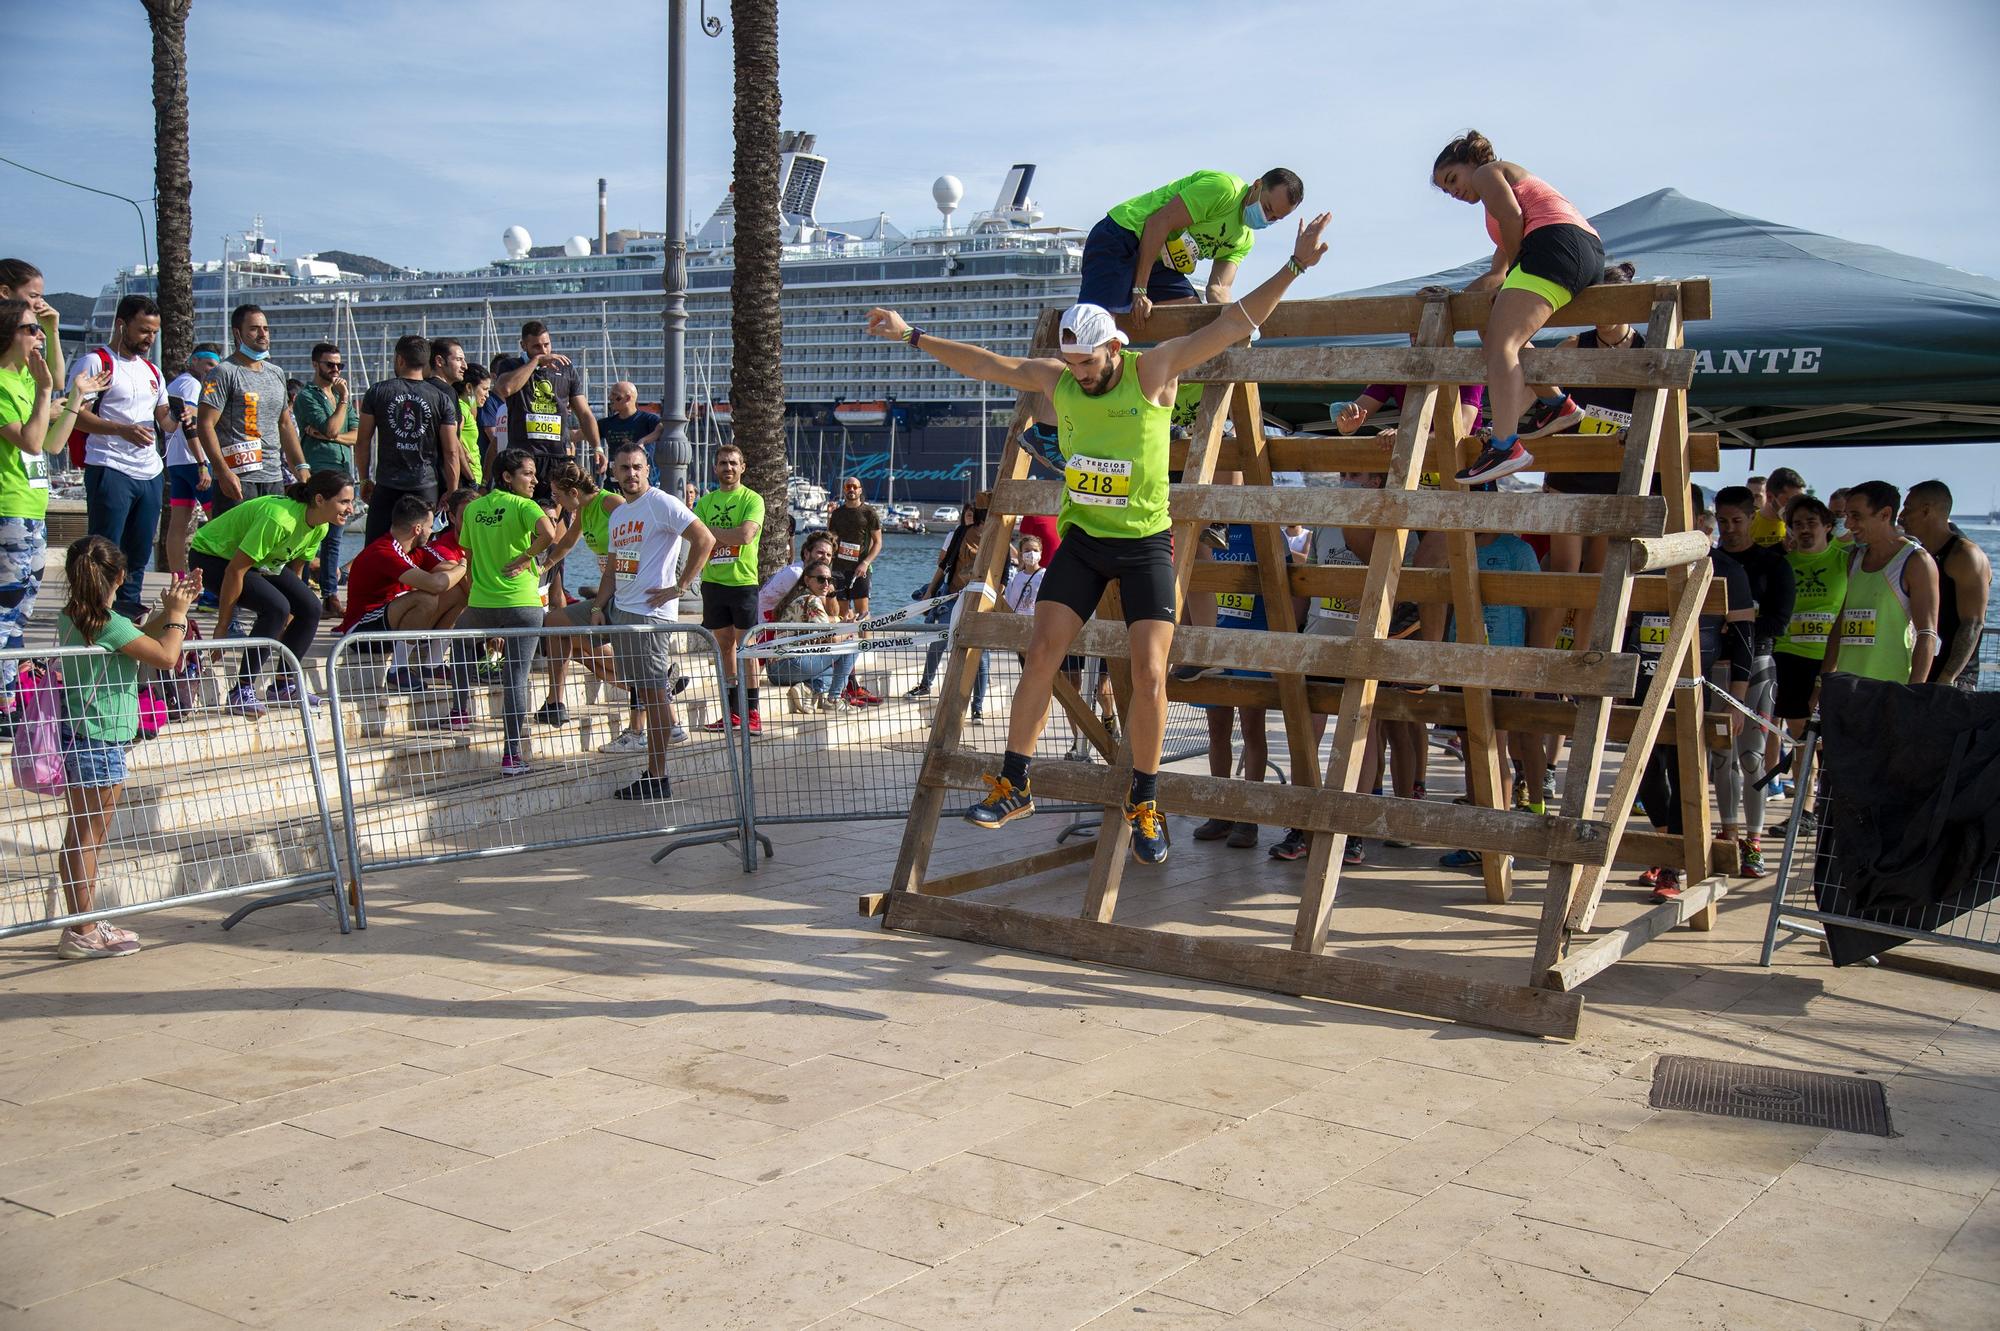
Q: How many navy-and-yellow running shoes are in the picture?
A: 2